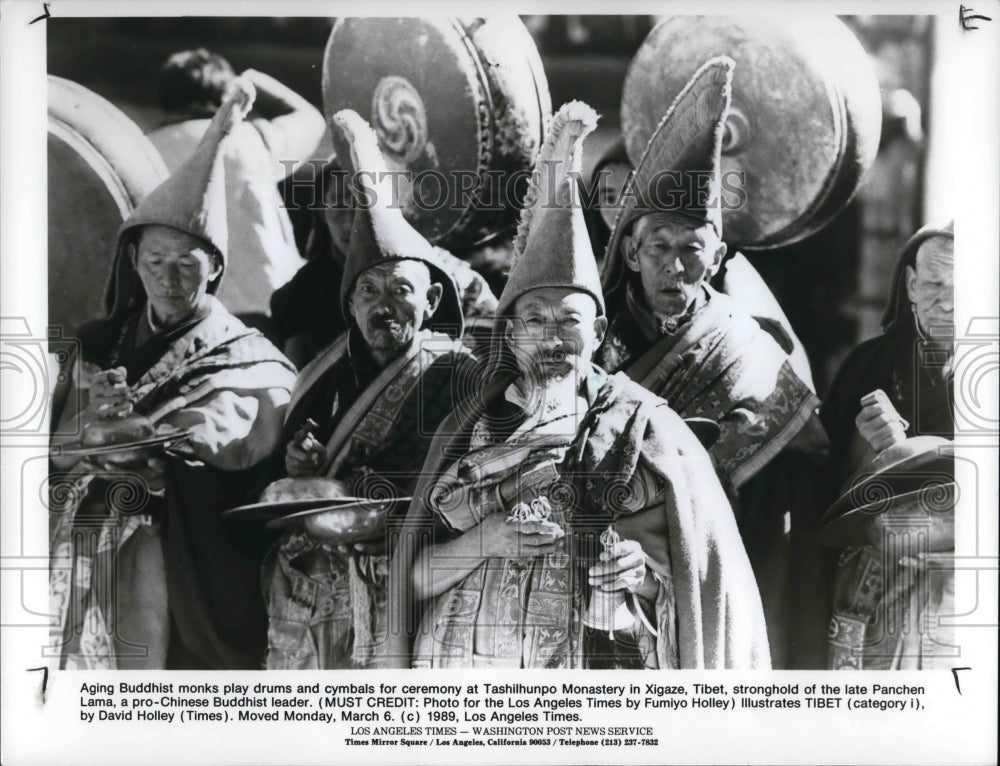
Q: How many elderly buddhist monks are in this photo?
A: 5